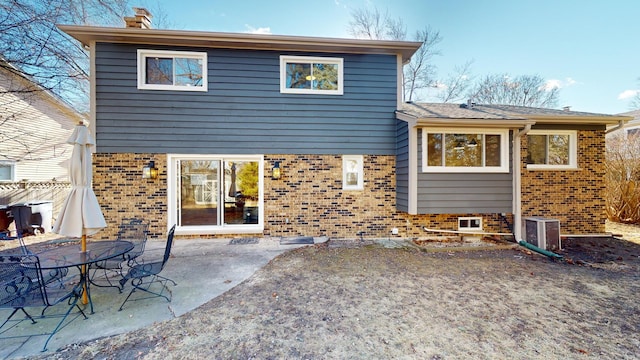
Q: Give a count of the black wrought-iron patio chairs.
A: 4